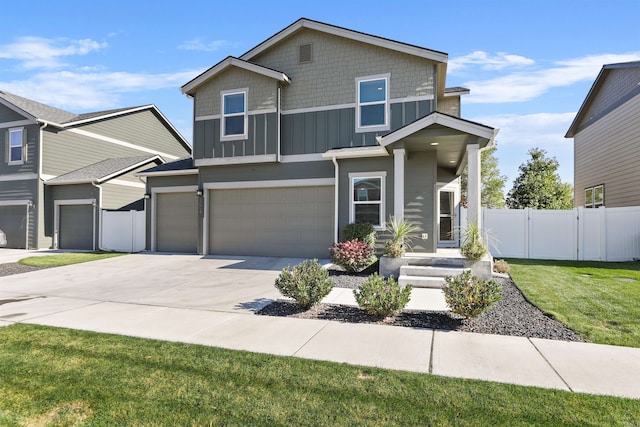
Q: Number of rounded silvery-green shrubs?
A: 3